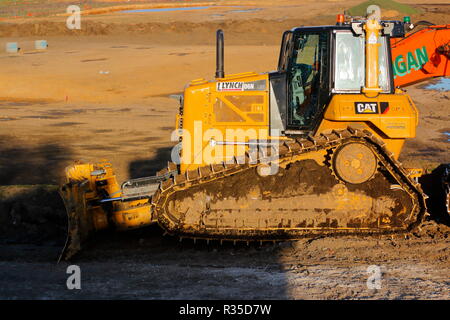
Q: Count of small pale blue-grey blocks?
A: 2